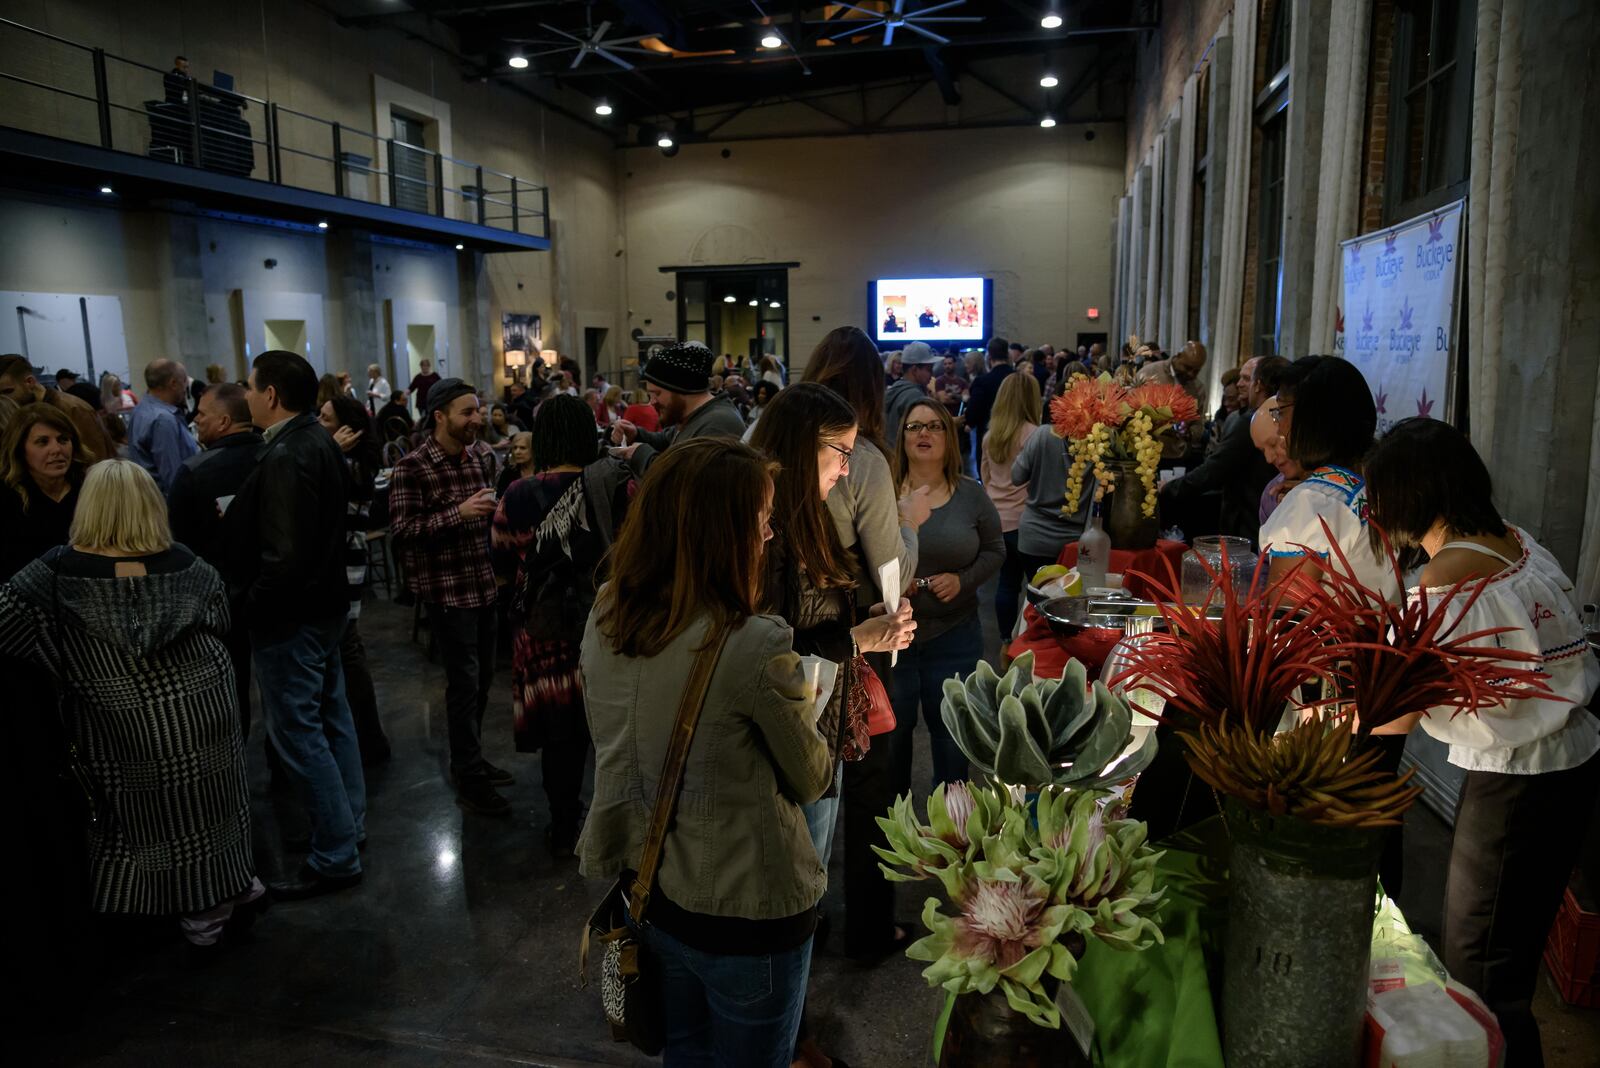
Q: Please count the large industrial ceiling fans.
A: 2